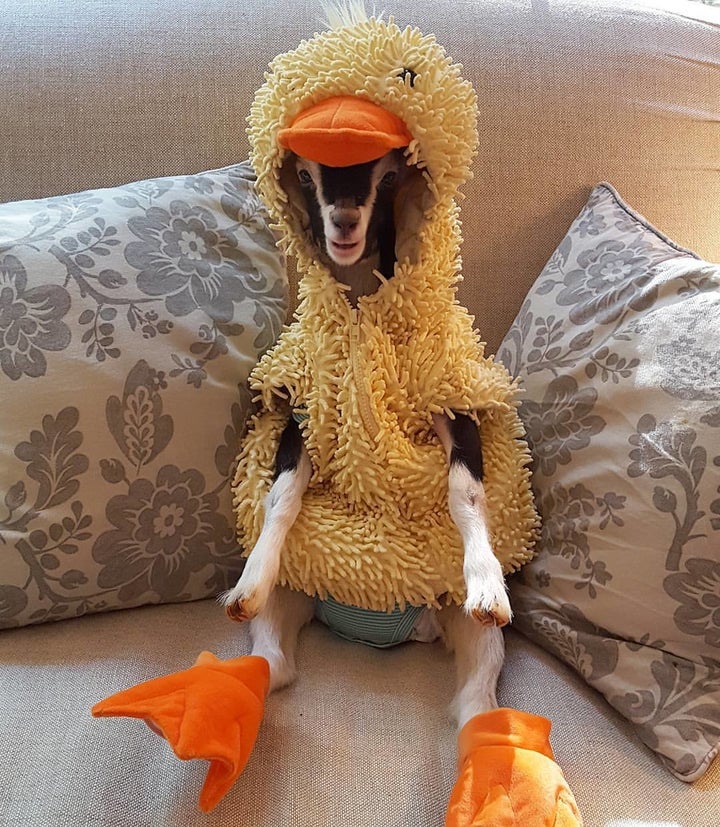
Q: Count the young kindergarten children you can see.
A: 0